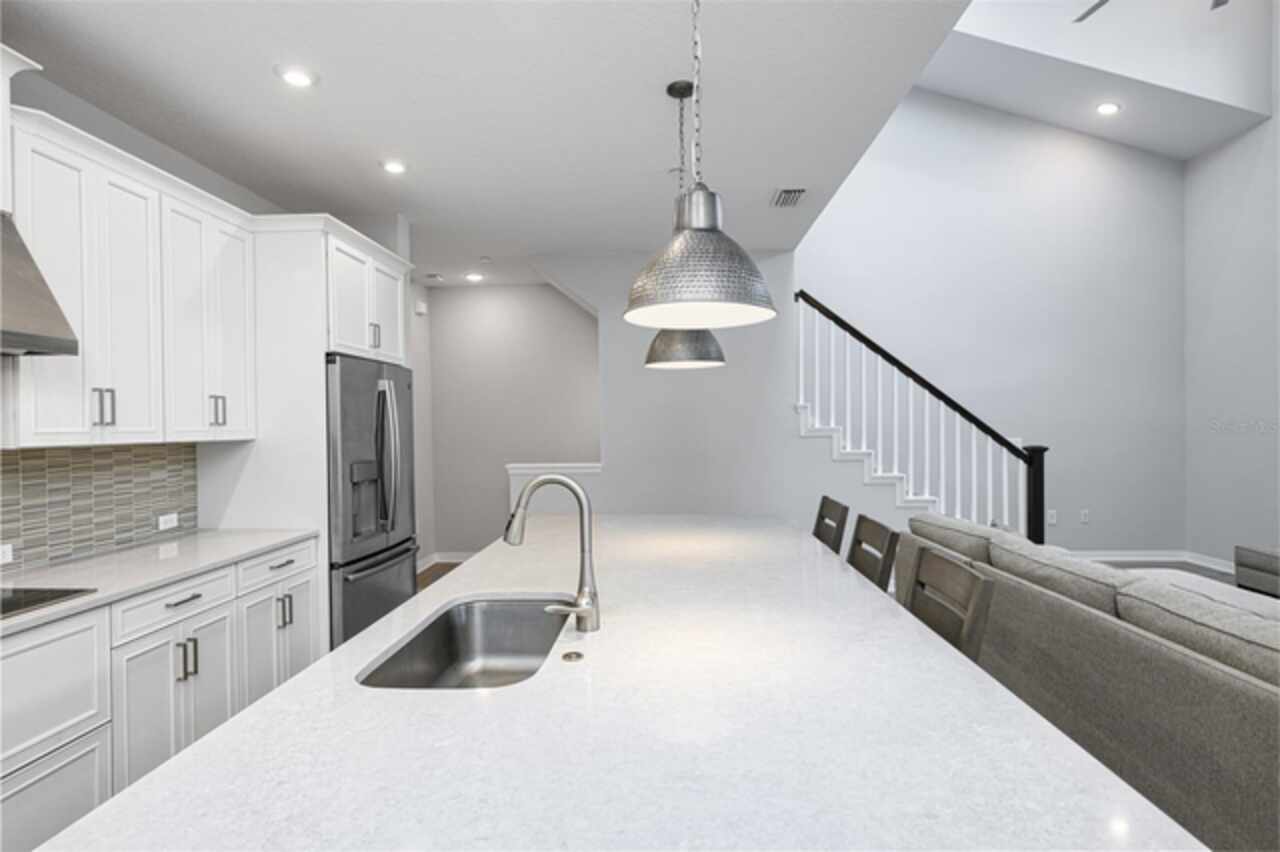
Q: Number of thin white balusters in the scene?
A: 15